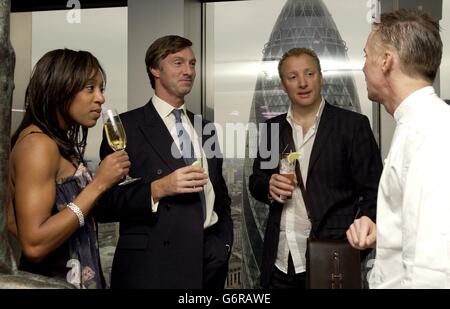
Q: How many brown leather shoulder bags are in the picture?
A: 1